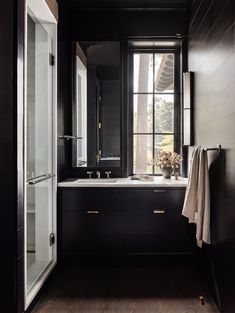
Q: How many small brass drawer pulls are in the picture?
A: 3